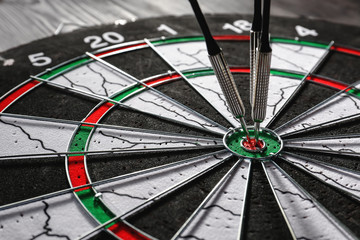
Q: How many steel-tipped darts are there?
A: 3